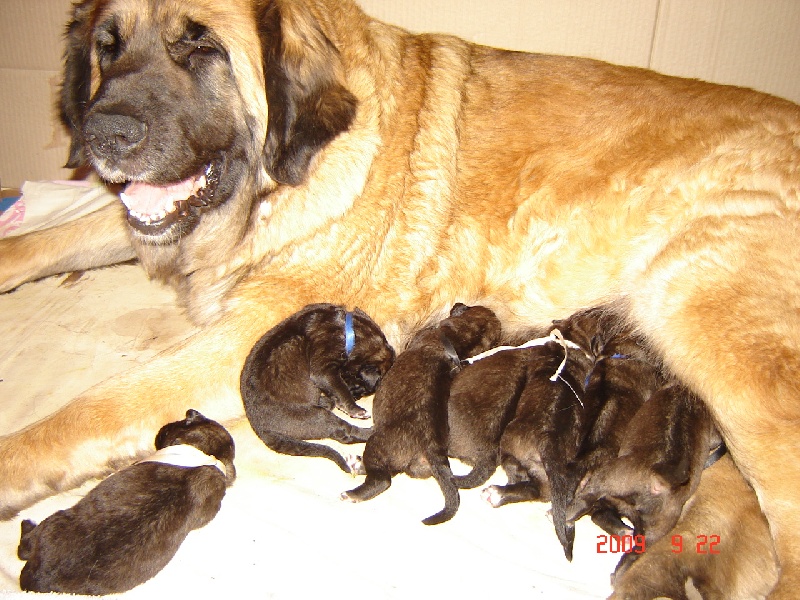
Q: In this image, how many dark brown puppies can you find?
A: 7